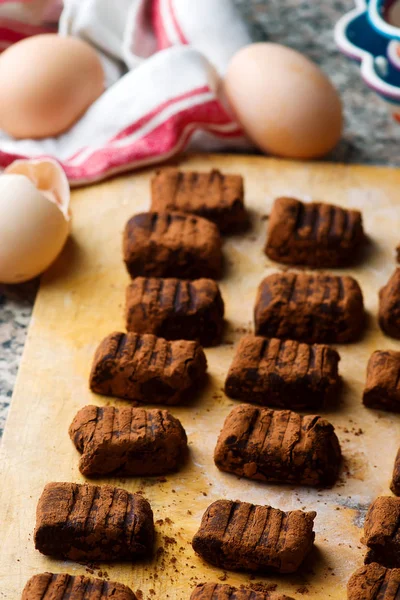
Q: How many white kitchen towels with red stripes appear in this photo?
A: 1